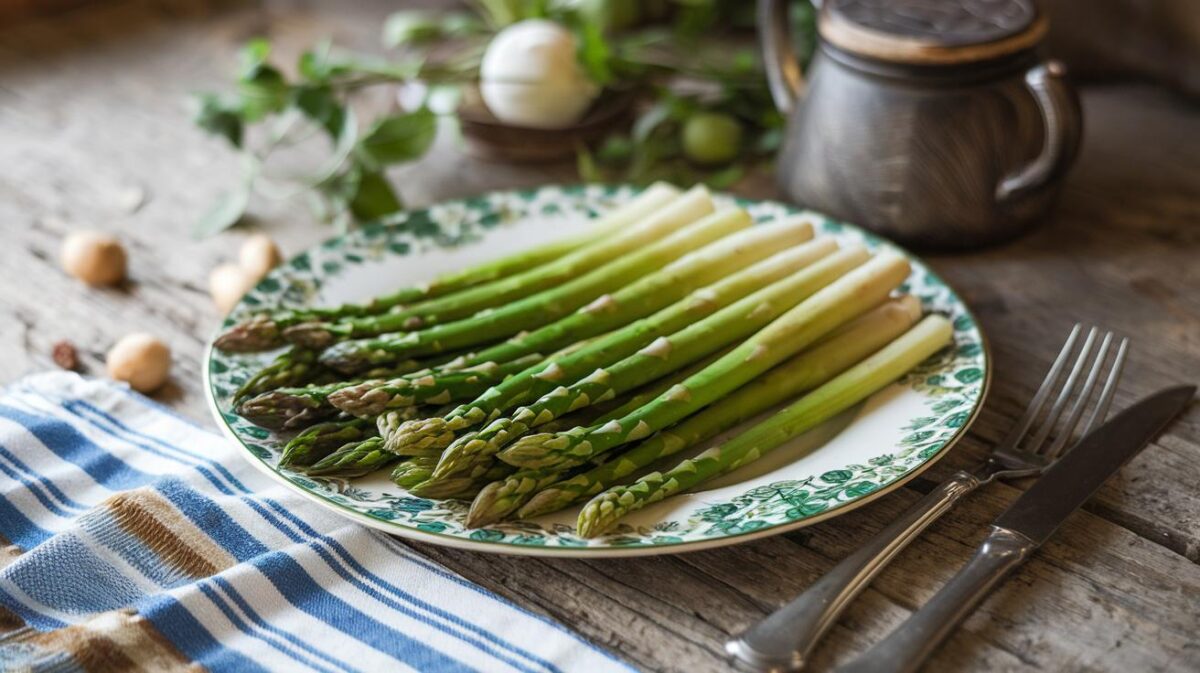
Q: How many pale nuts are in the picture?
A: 4